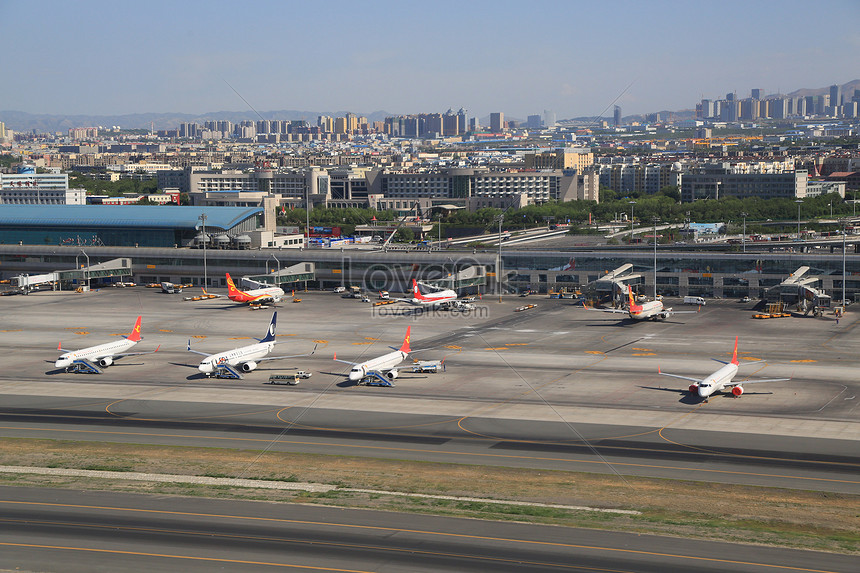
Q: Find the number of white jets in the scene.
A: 7